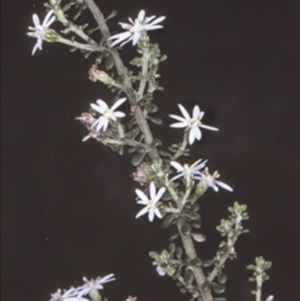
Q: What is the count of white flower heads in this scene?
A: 9